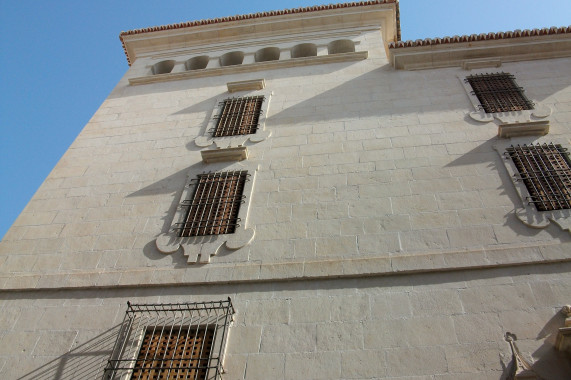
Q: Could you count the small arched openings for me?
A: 6